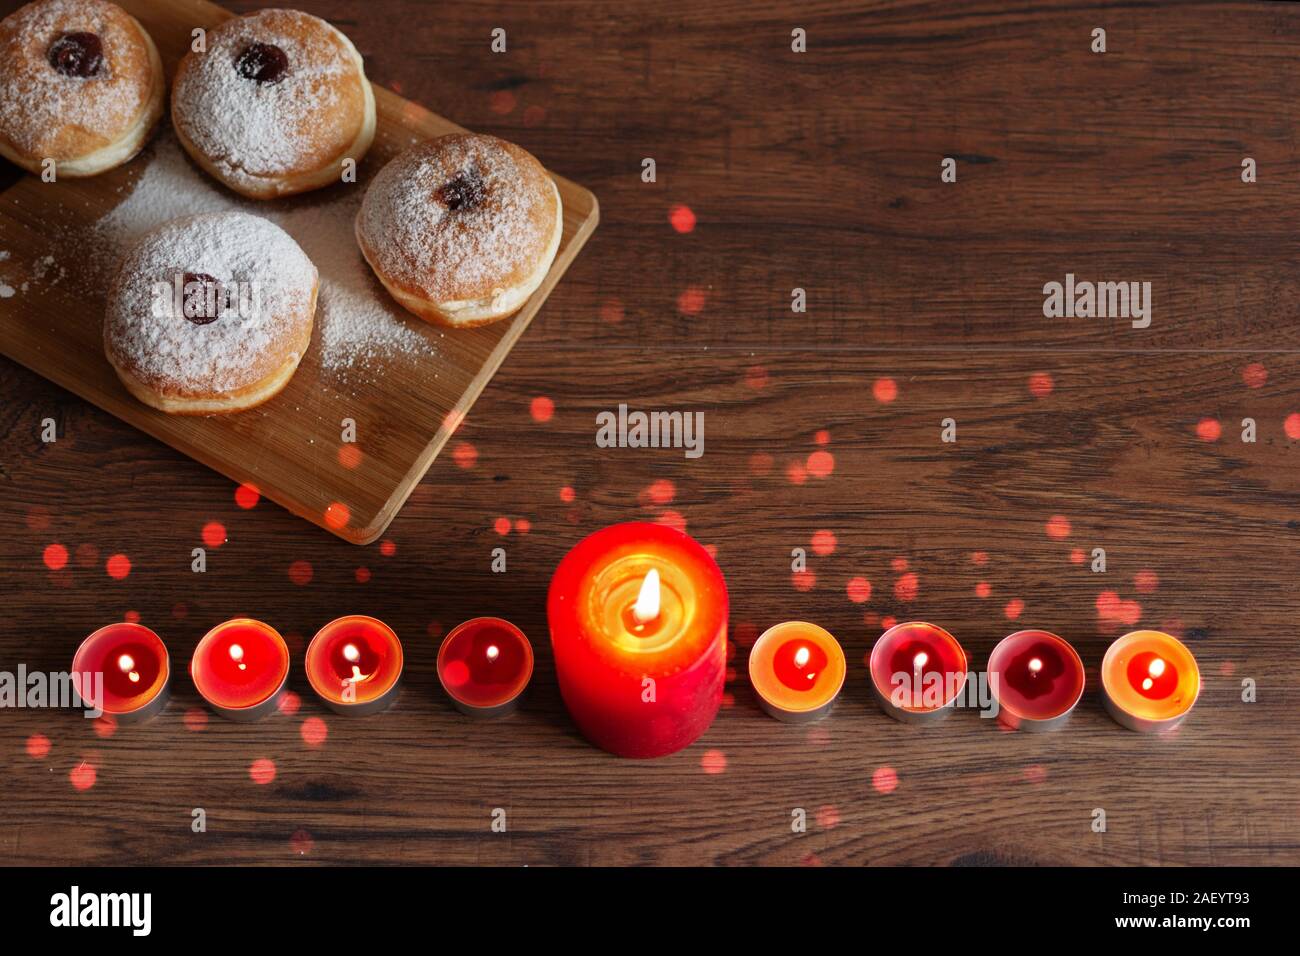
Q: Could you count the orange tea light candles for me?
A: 2